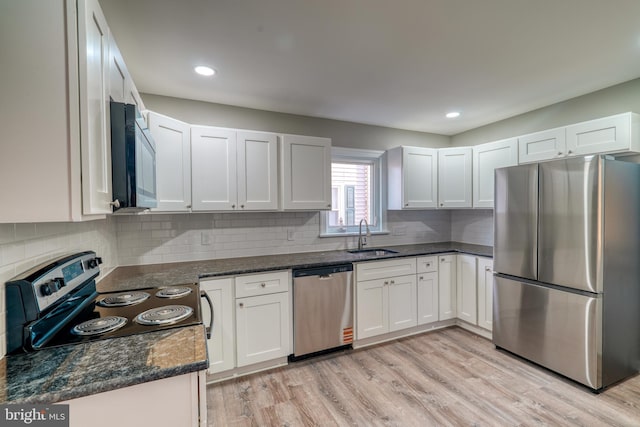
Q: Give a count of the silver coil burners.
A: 4